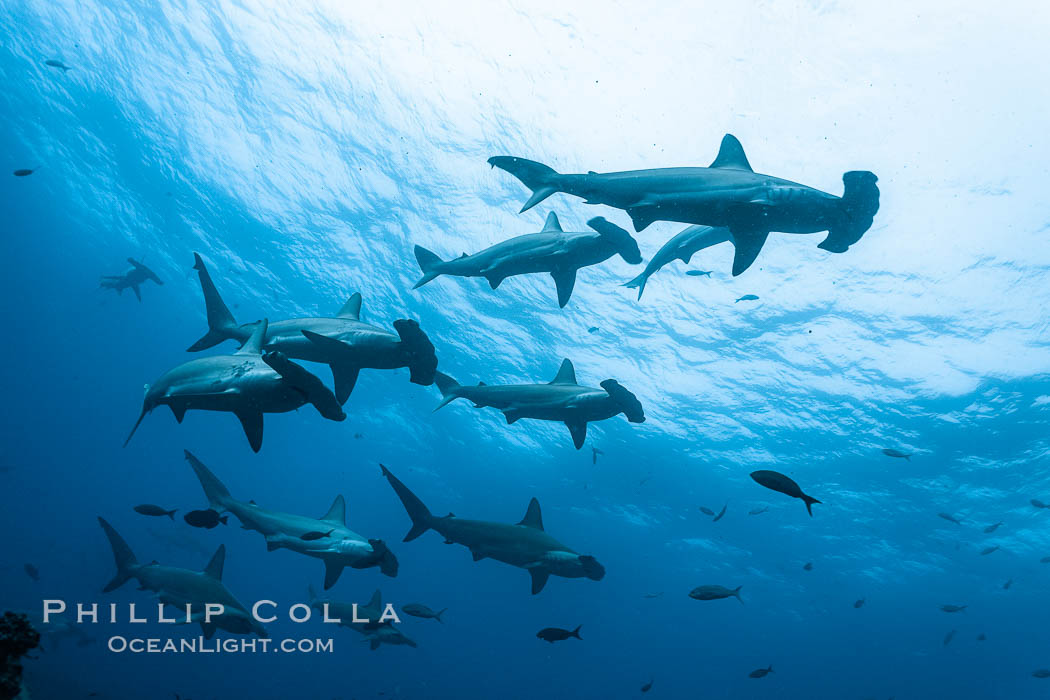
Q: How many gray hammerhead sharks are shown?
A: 11